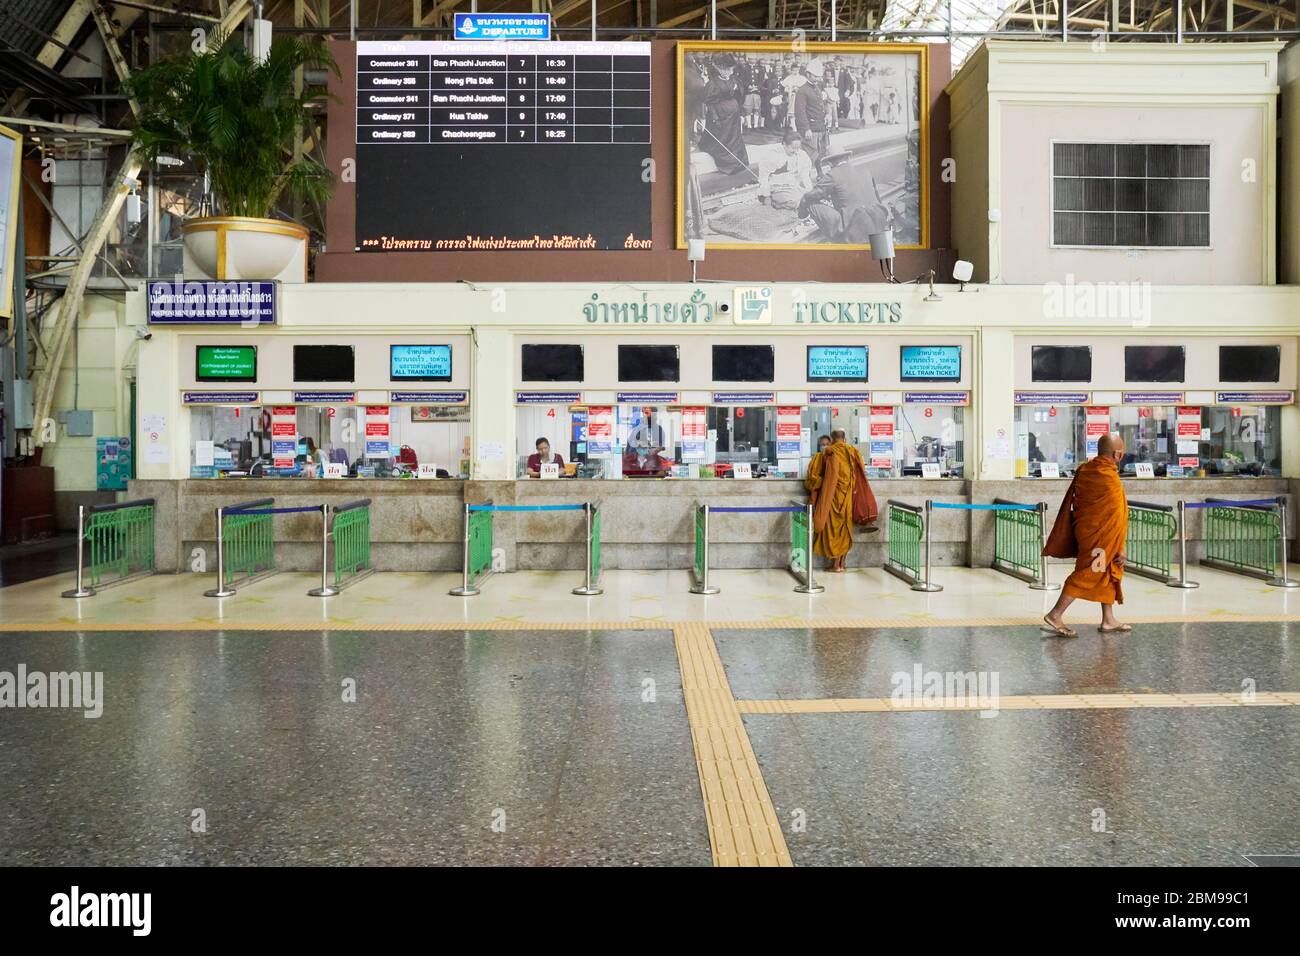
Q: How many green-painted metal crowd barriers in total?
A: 11